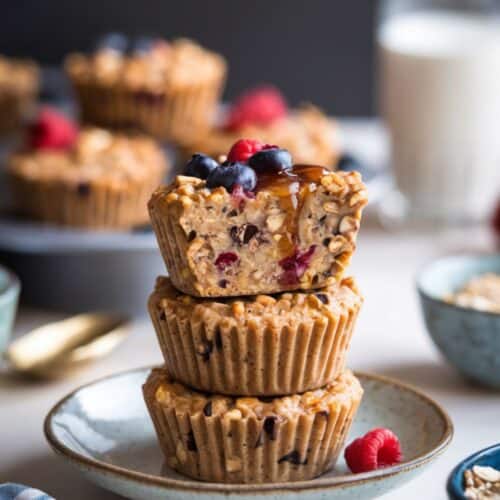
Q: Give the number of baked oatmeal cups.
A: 7